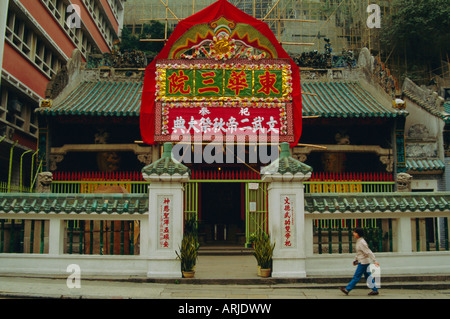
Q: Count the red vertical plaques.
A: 2